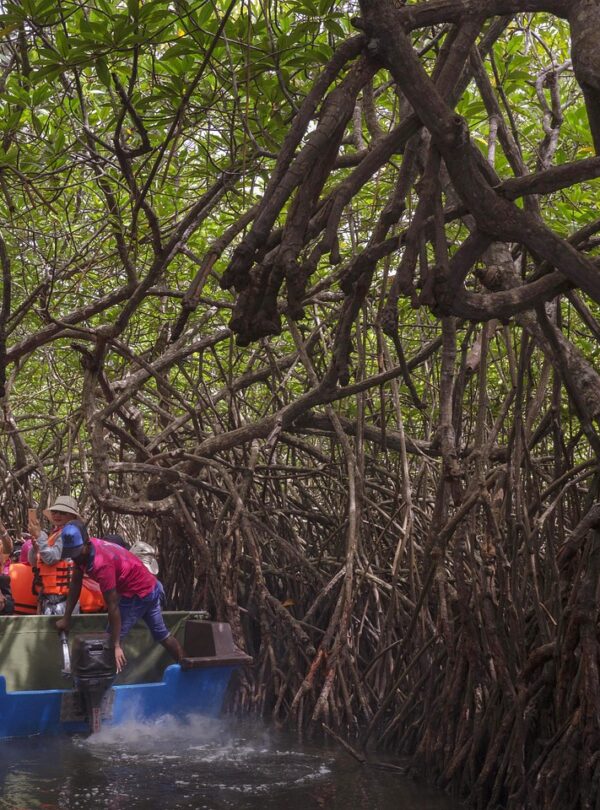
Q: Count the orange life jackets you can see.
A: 3